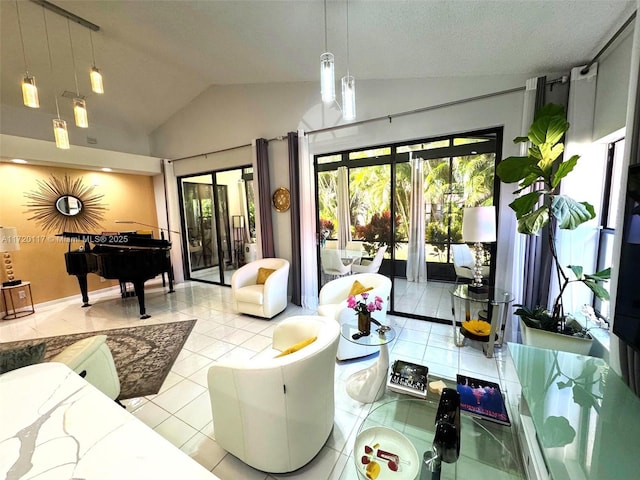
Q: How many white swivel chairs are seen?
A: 3